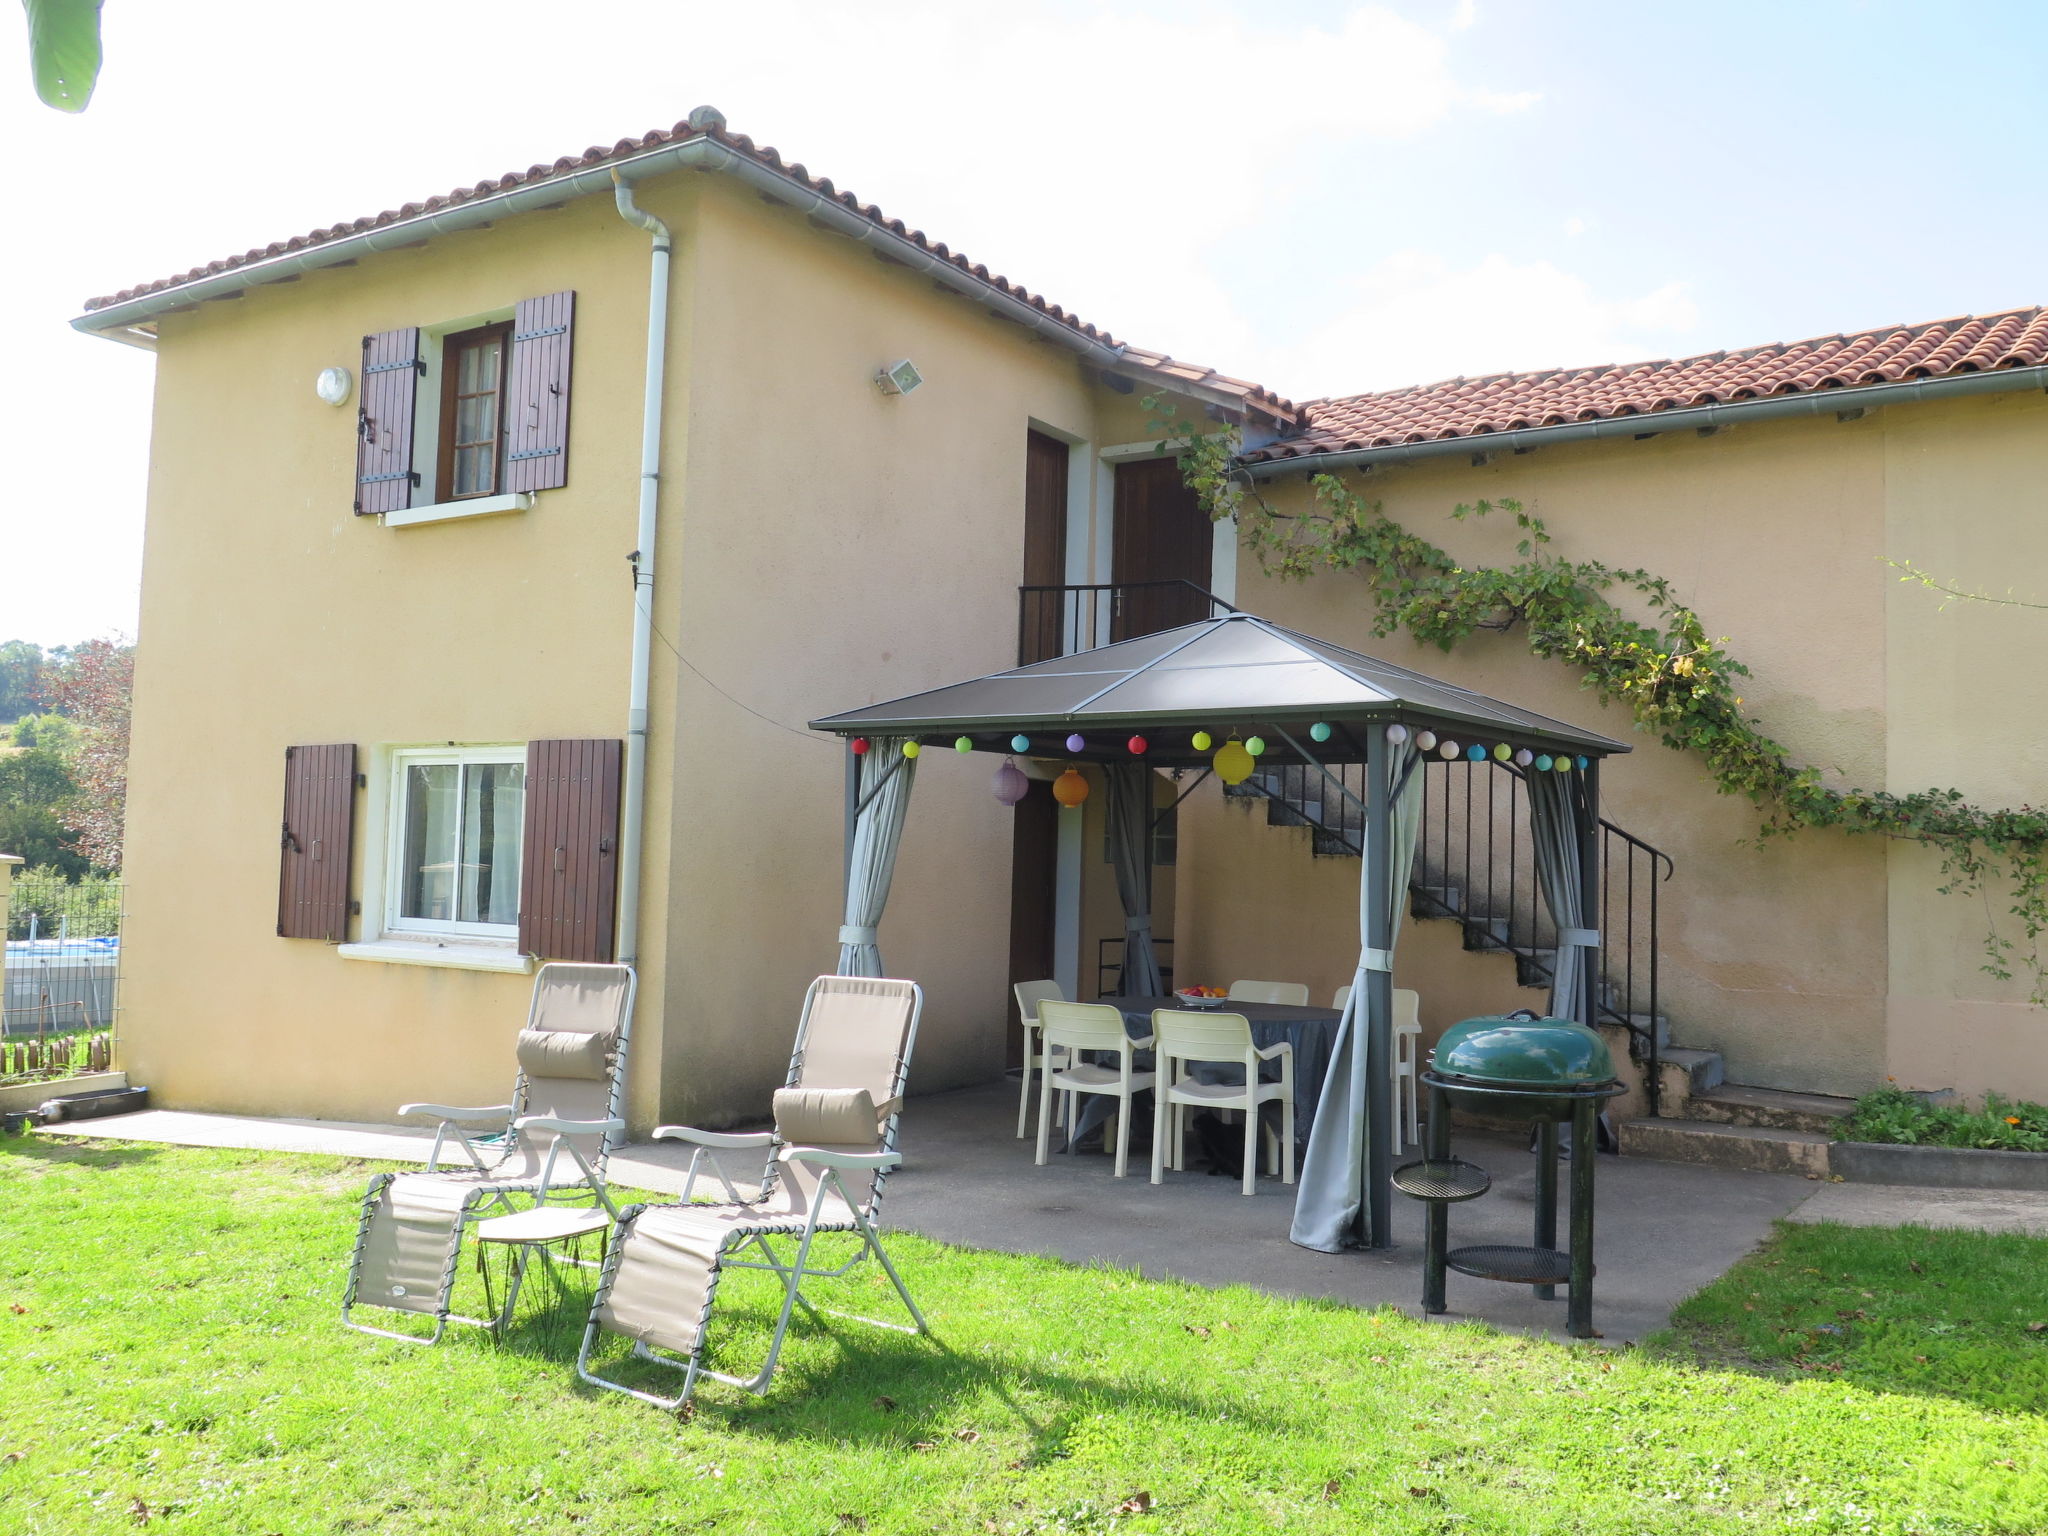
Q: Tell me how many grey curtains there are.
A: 4